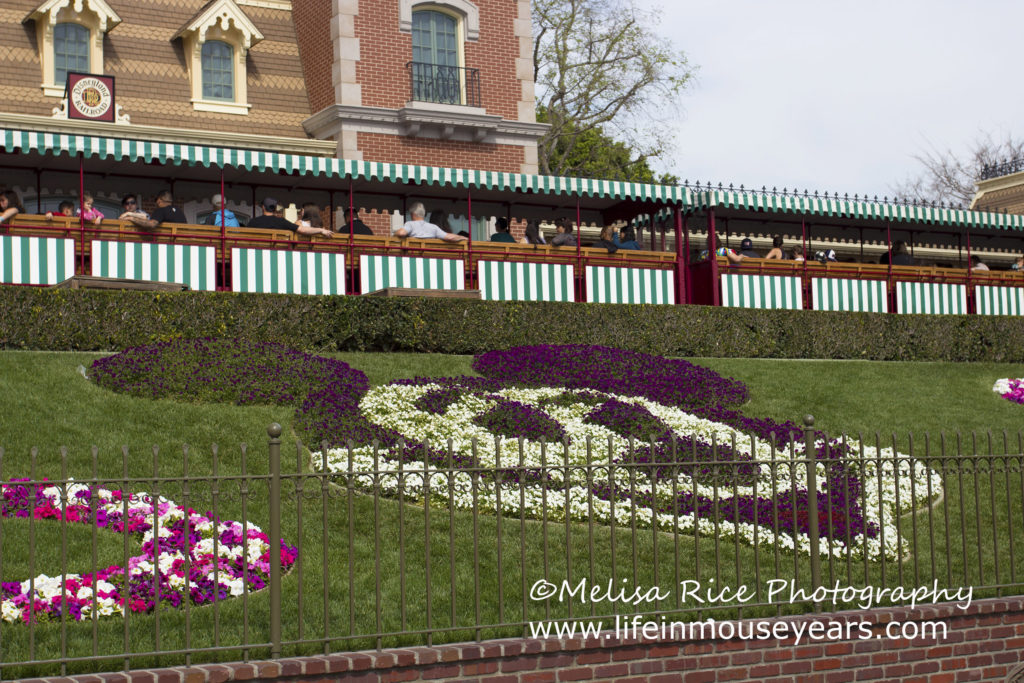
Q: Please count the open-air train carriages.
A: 2